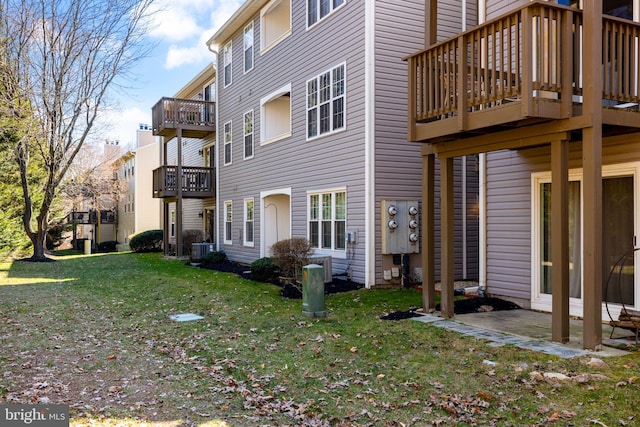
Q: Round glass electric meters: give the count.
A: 5